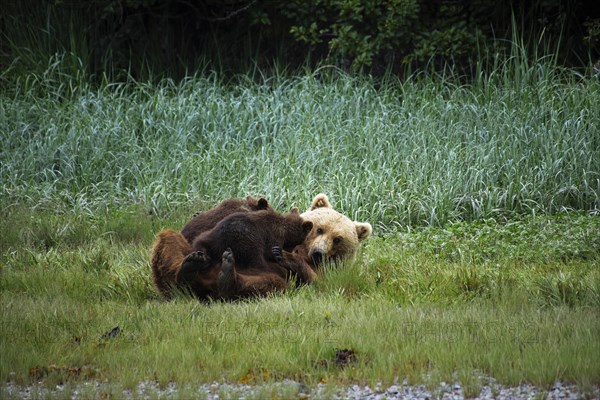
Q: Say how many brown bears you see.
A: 3